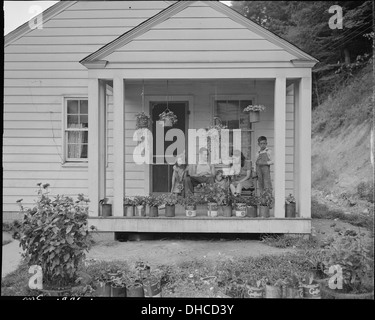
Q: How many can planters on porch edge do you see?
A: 12